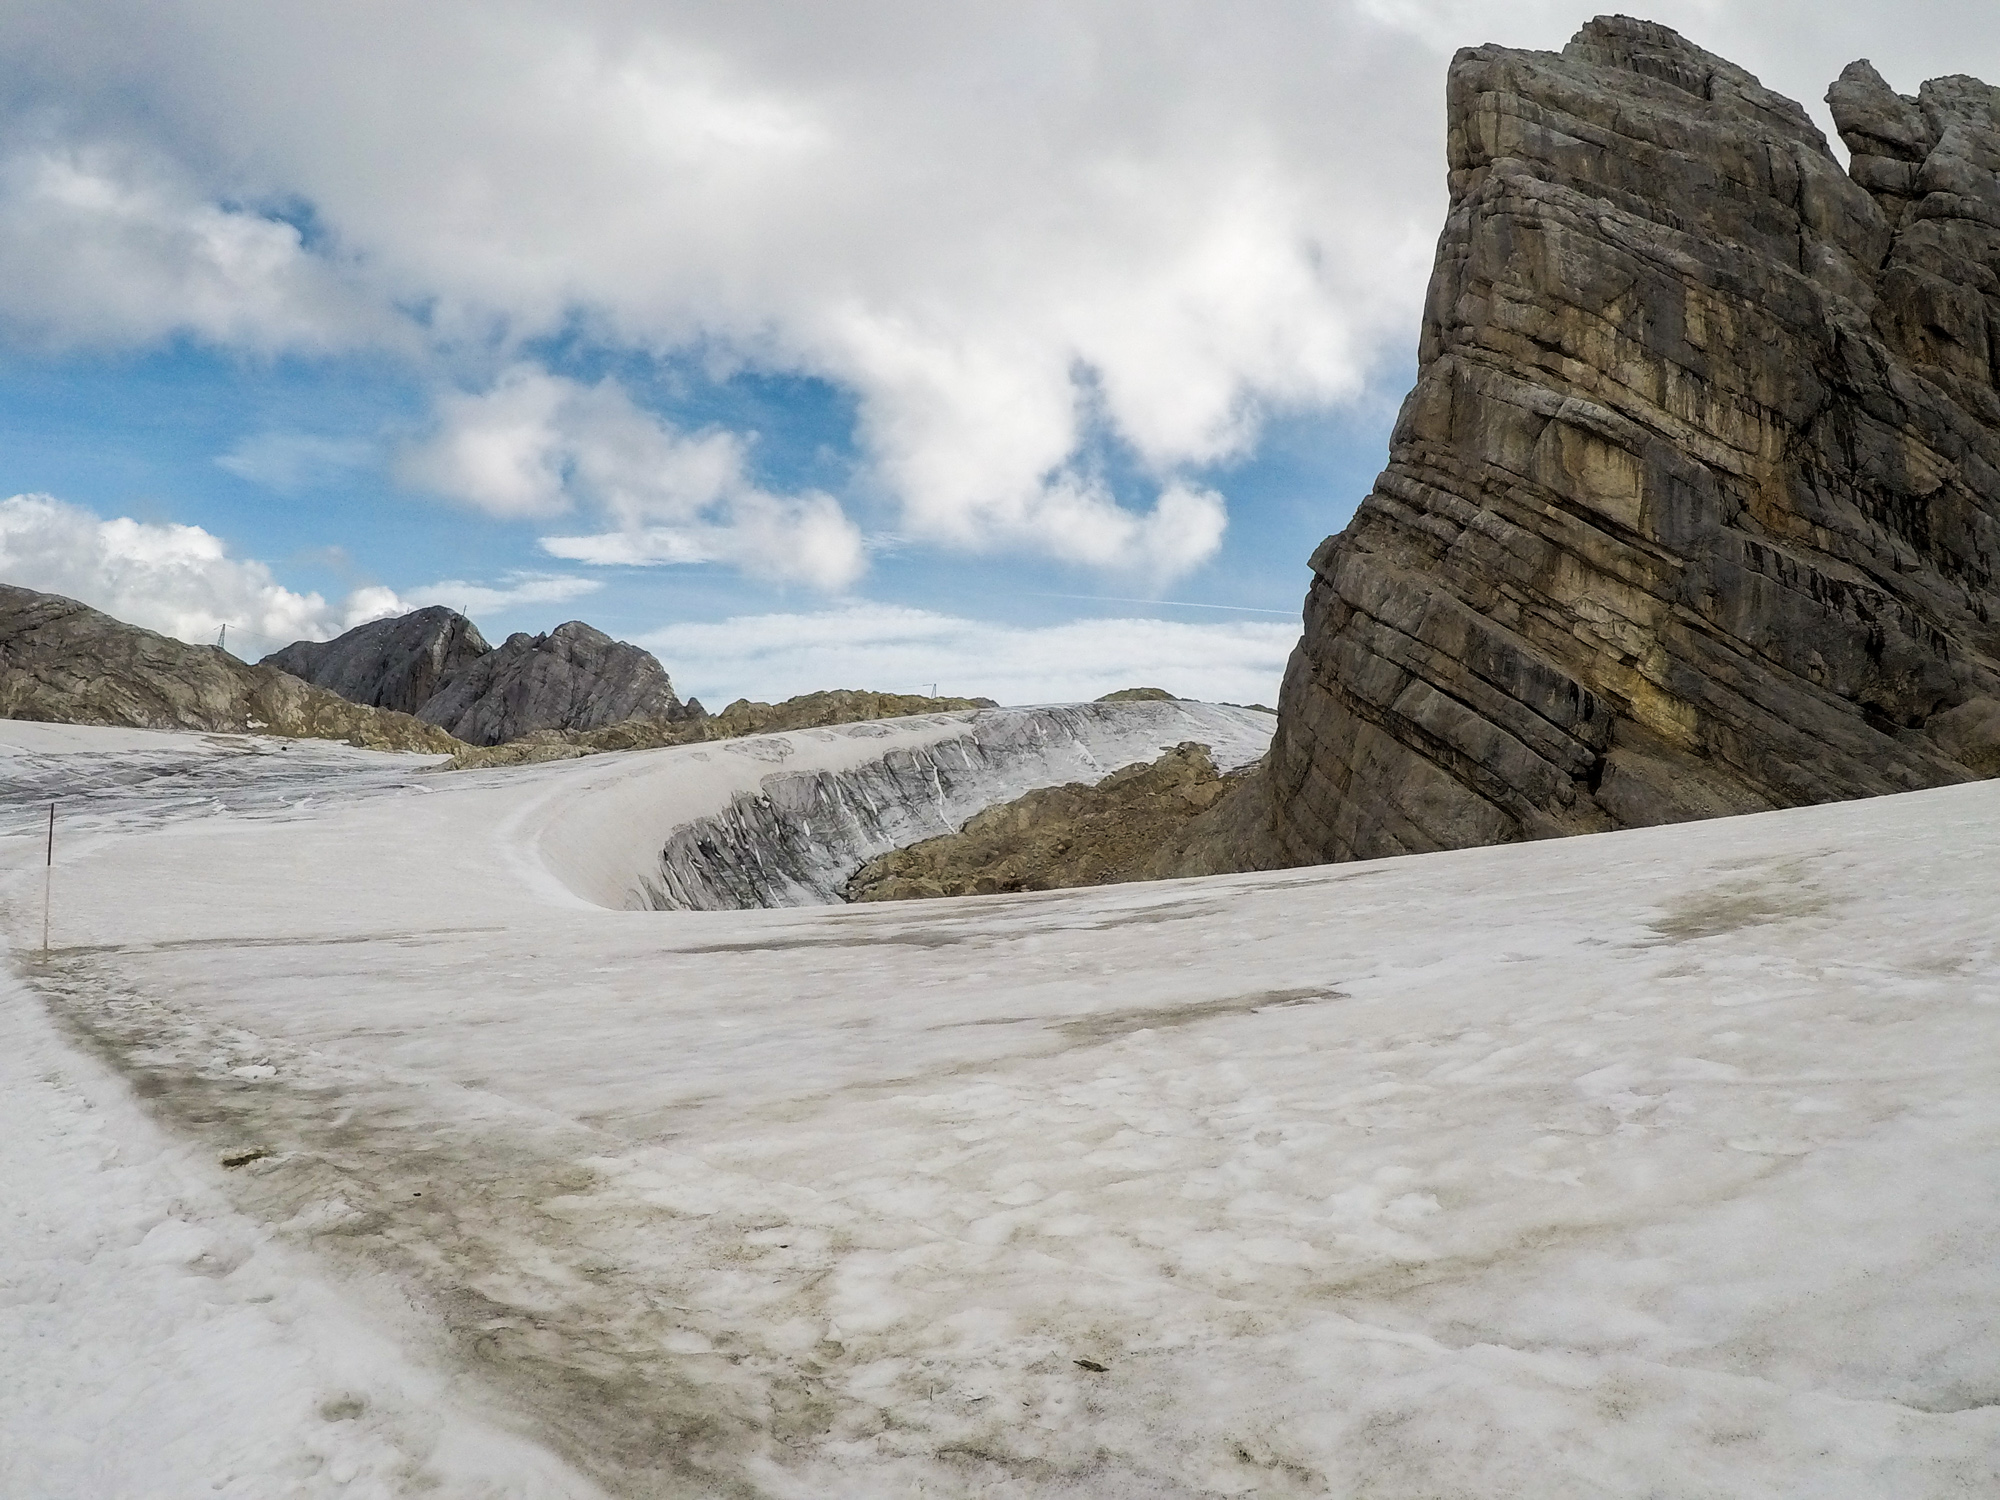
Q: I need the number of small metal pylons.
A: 2